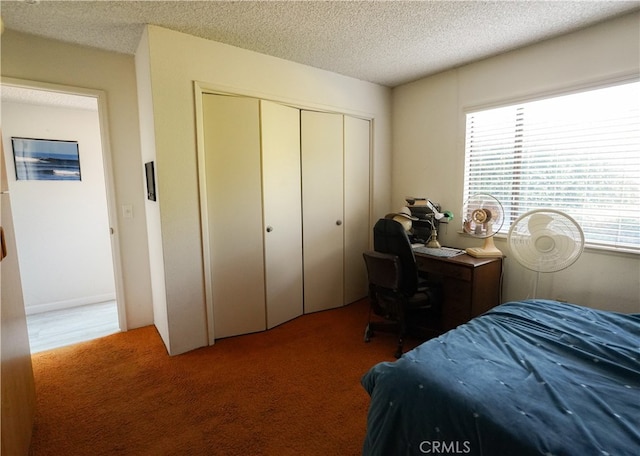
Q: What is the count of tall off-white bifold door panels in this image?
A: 4